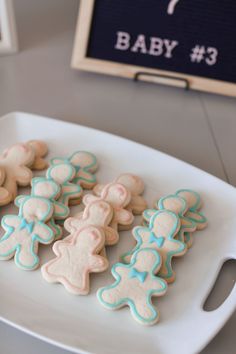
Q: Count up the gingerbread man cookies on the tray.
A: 15